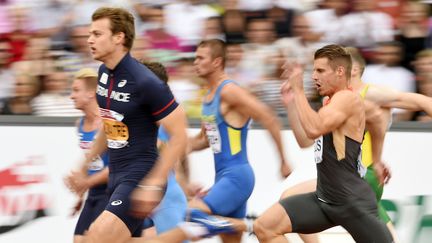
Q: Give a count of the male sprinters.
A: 6